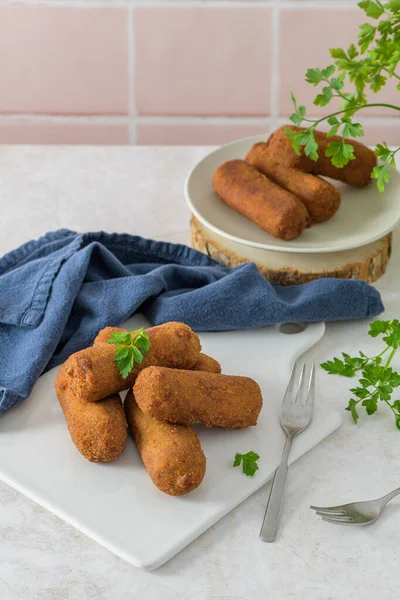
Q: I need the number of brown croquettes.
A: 8